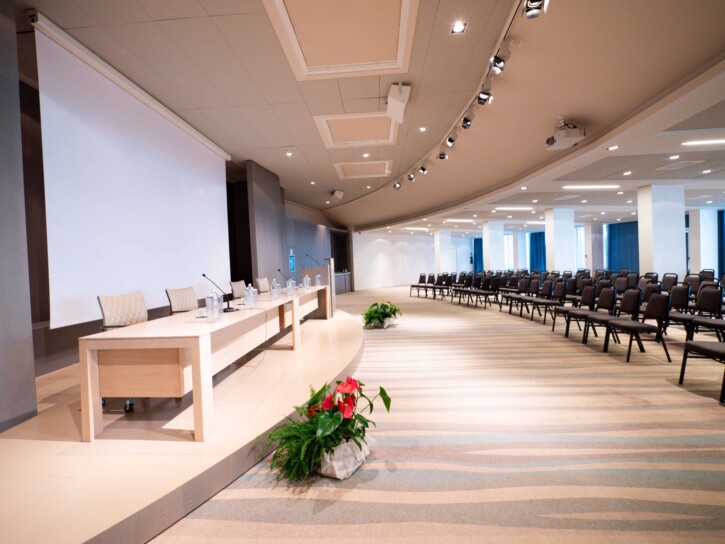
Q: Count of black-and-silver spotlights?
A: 9